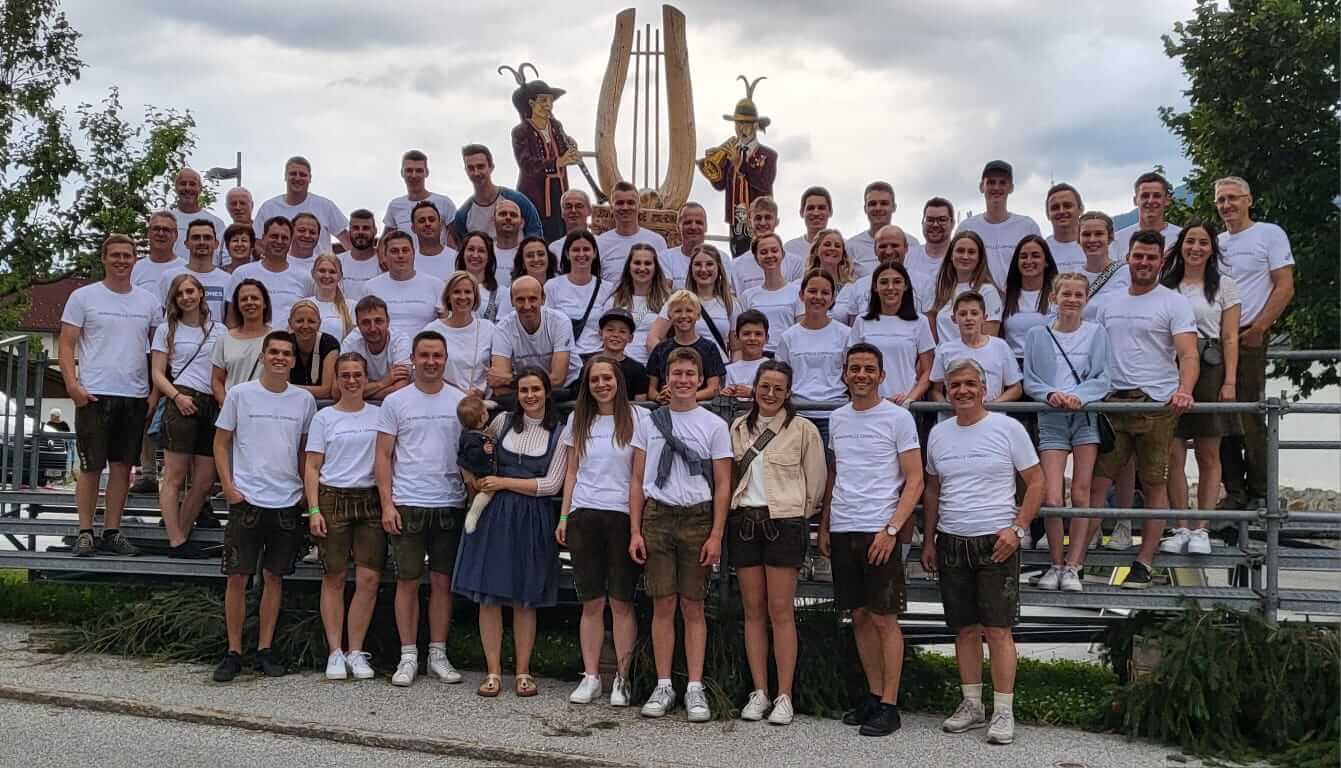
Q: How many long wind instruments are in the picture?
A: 1